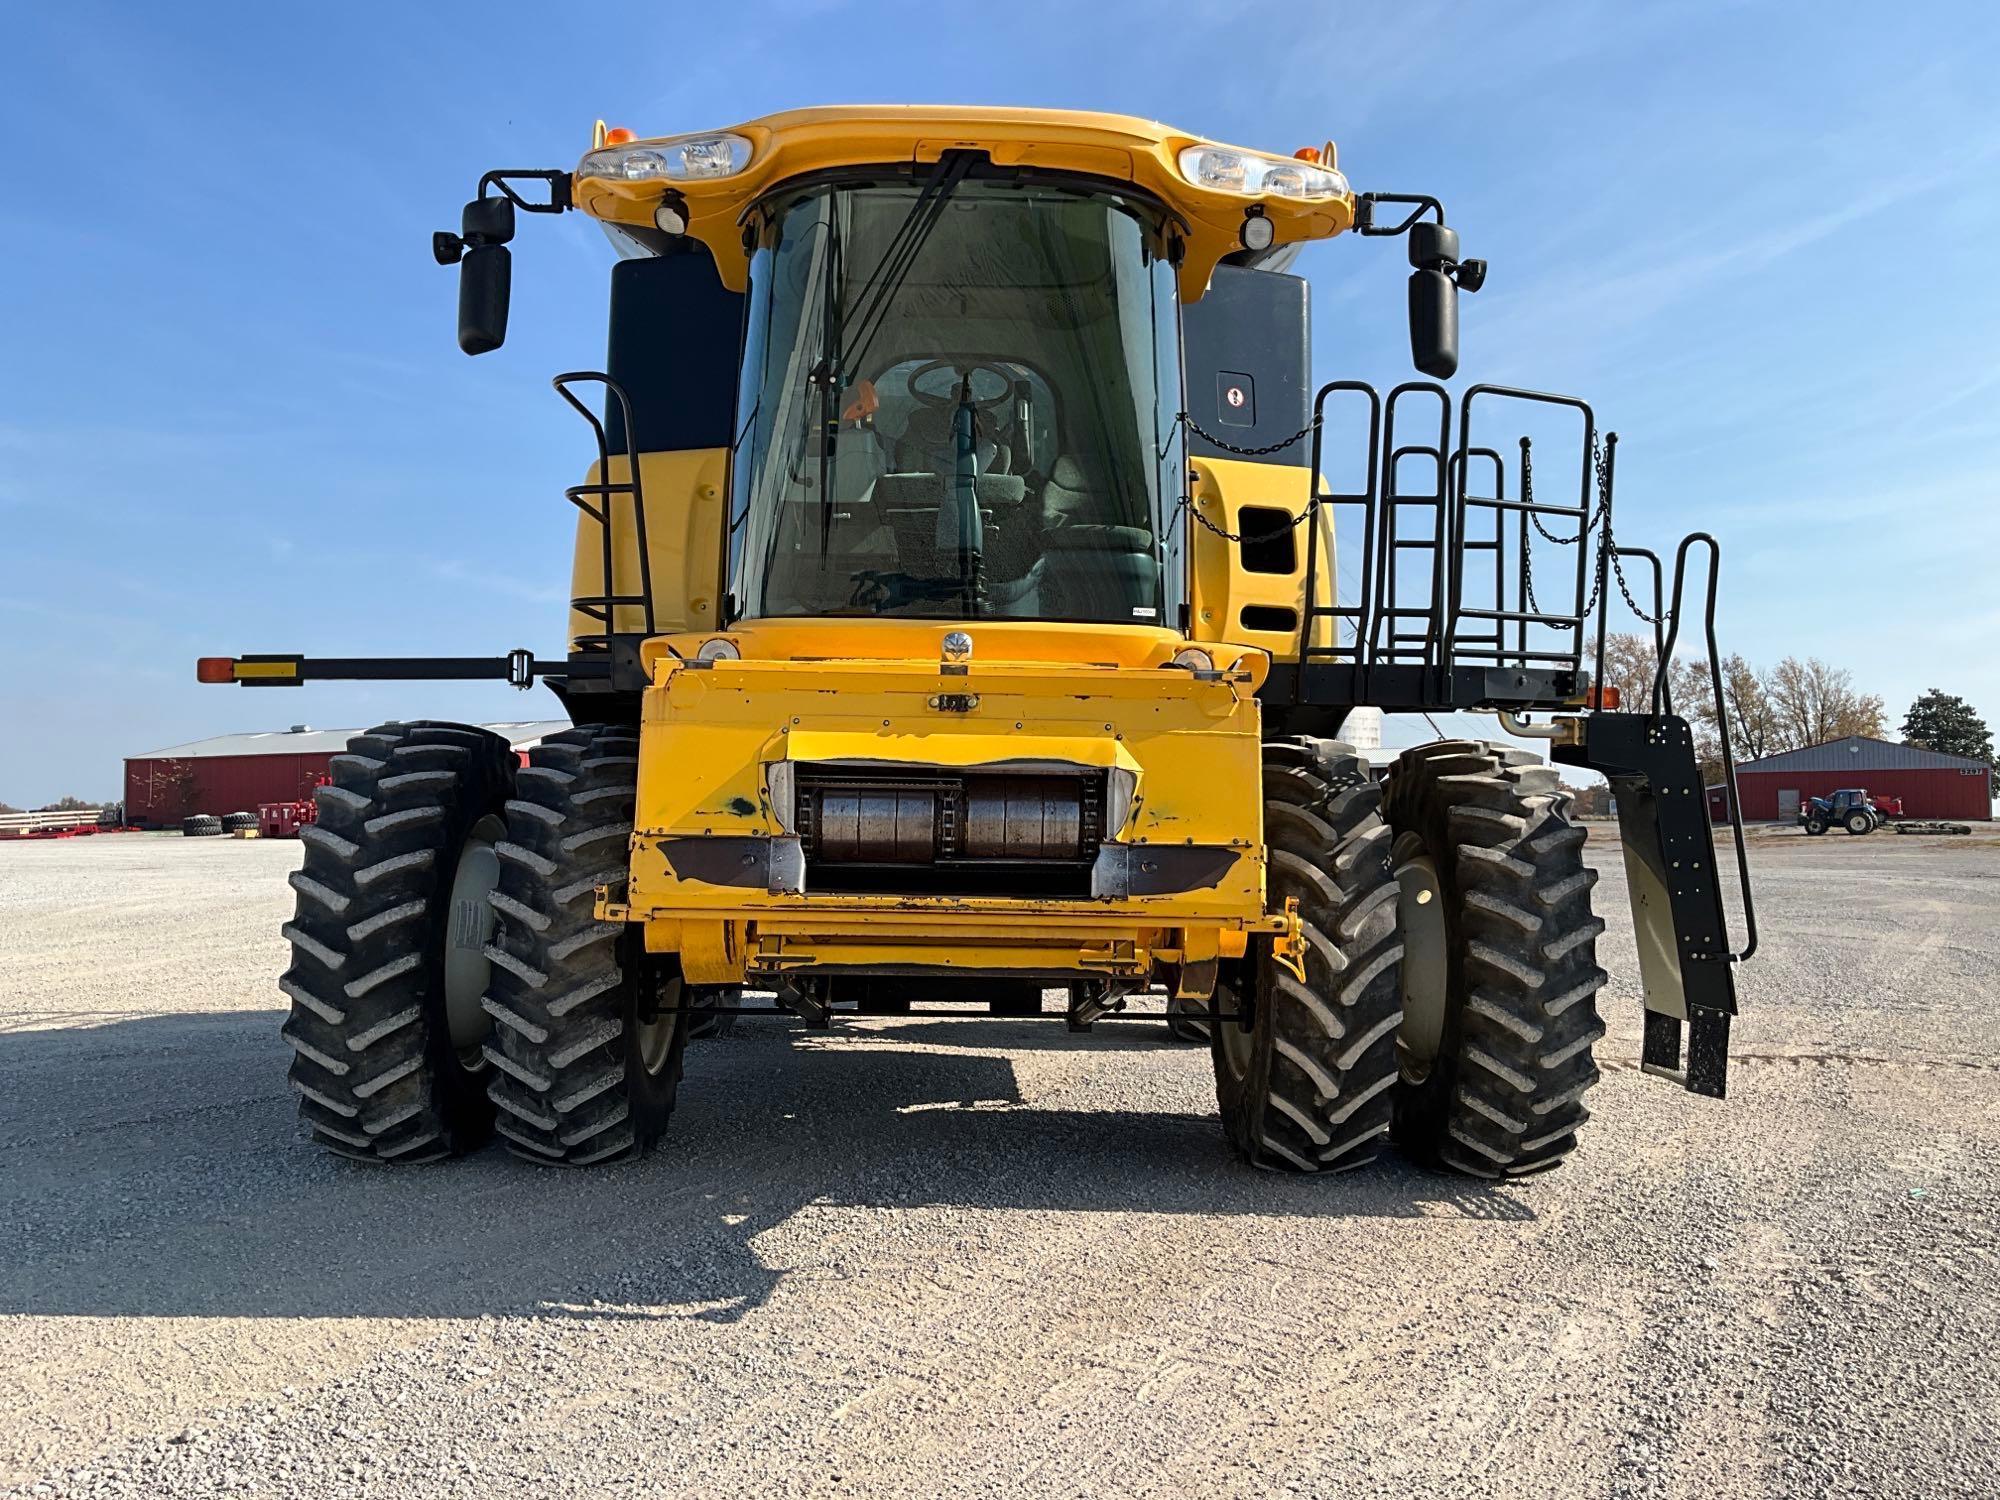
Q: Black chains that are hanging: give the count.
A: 5